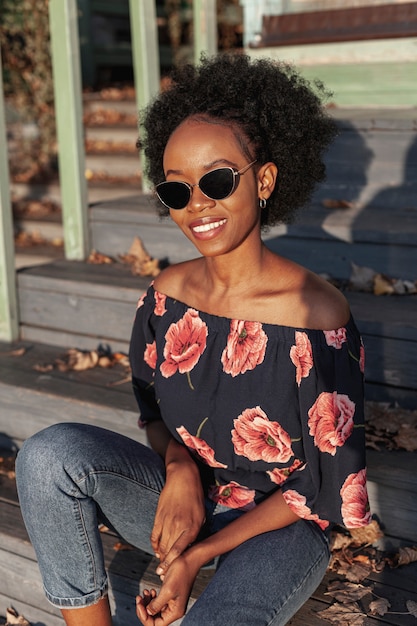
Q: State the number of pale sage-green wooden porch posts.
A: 4